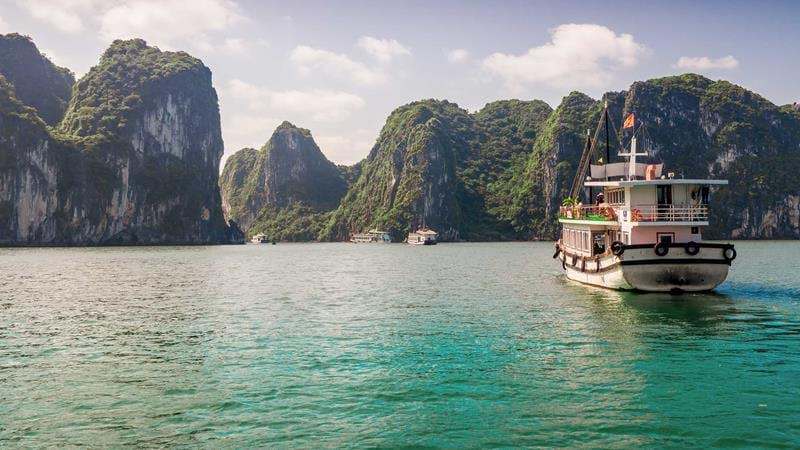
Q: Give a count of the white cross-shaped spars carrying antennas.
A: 1